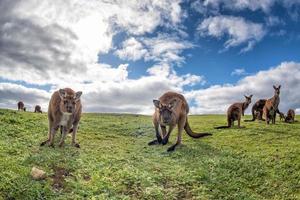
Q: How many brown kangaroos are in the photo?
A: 8